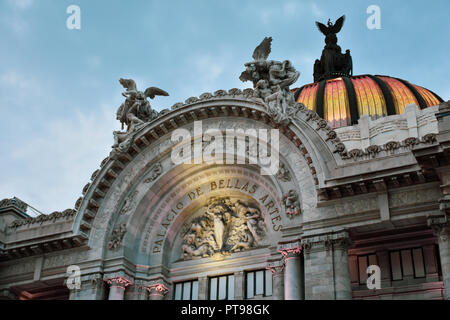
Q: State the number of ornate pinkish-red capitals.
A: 4